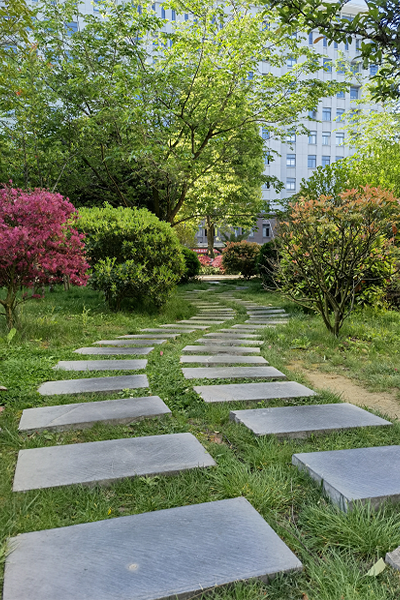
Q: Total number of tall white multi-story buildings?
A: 1